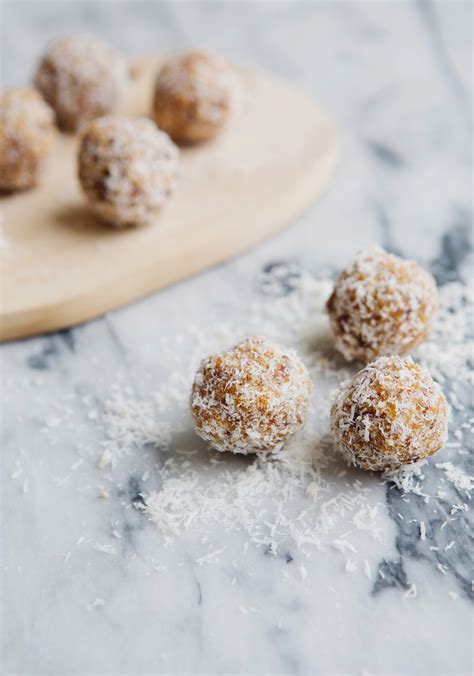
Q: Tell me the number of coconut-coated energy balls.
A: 7